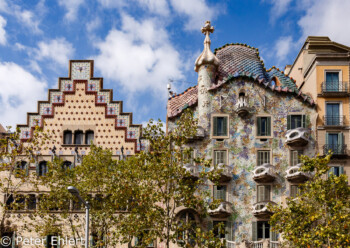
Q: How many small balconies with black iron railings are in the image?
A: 3